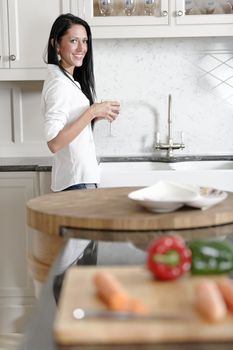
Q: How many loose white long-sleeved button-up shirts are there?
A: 1